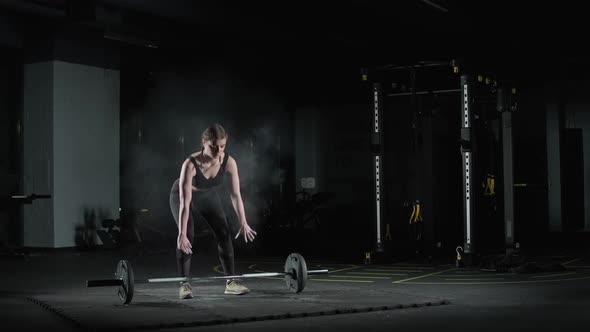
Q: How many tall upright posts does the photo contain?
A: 3